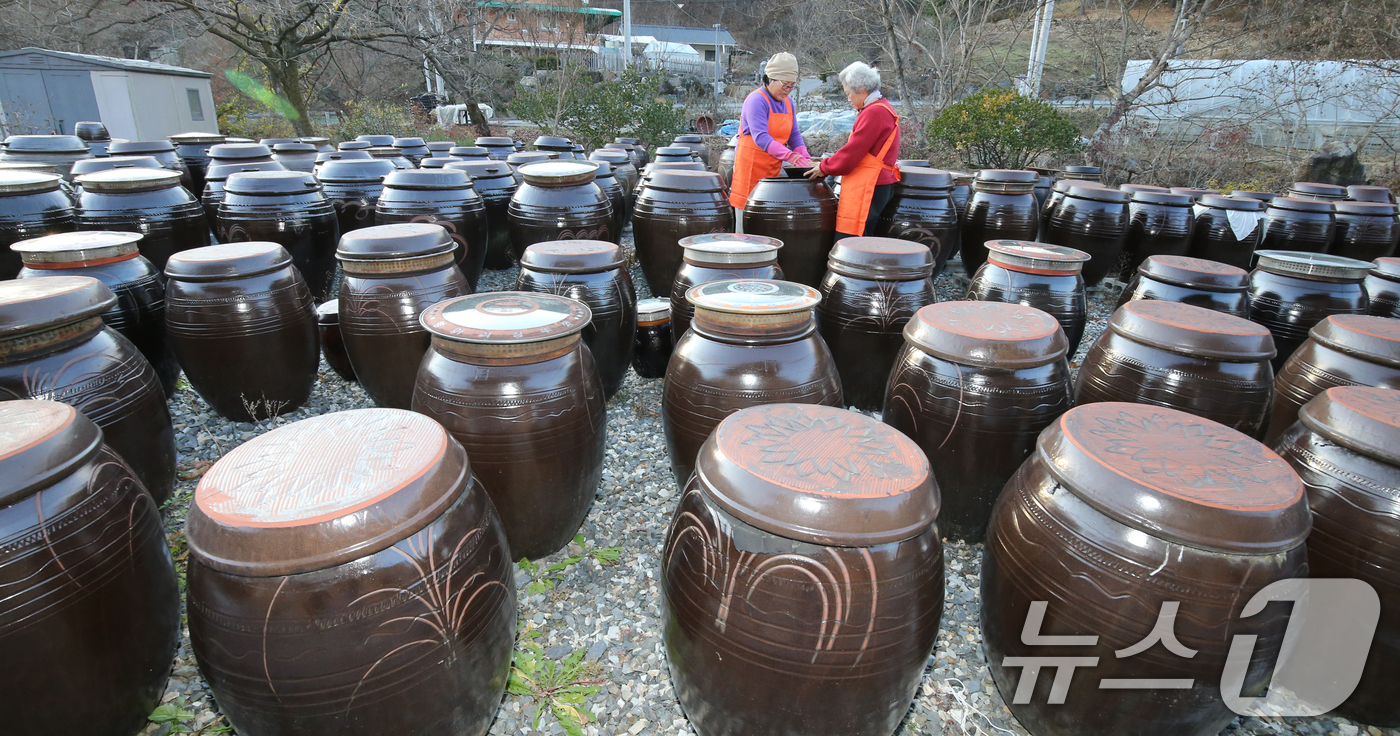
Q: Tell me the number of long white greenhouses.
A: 1